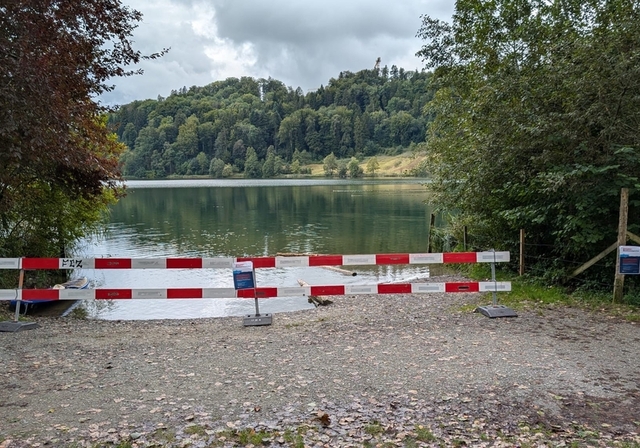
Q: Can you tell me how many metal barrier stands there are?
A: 3